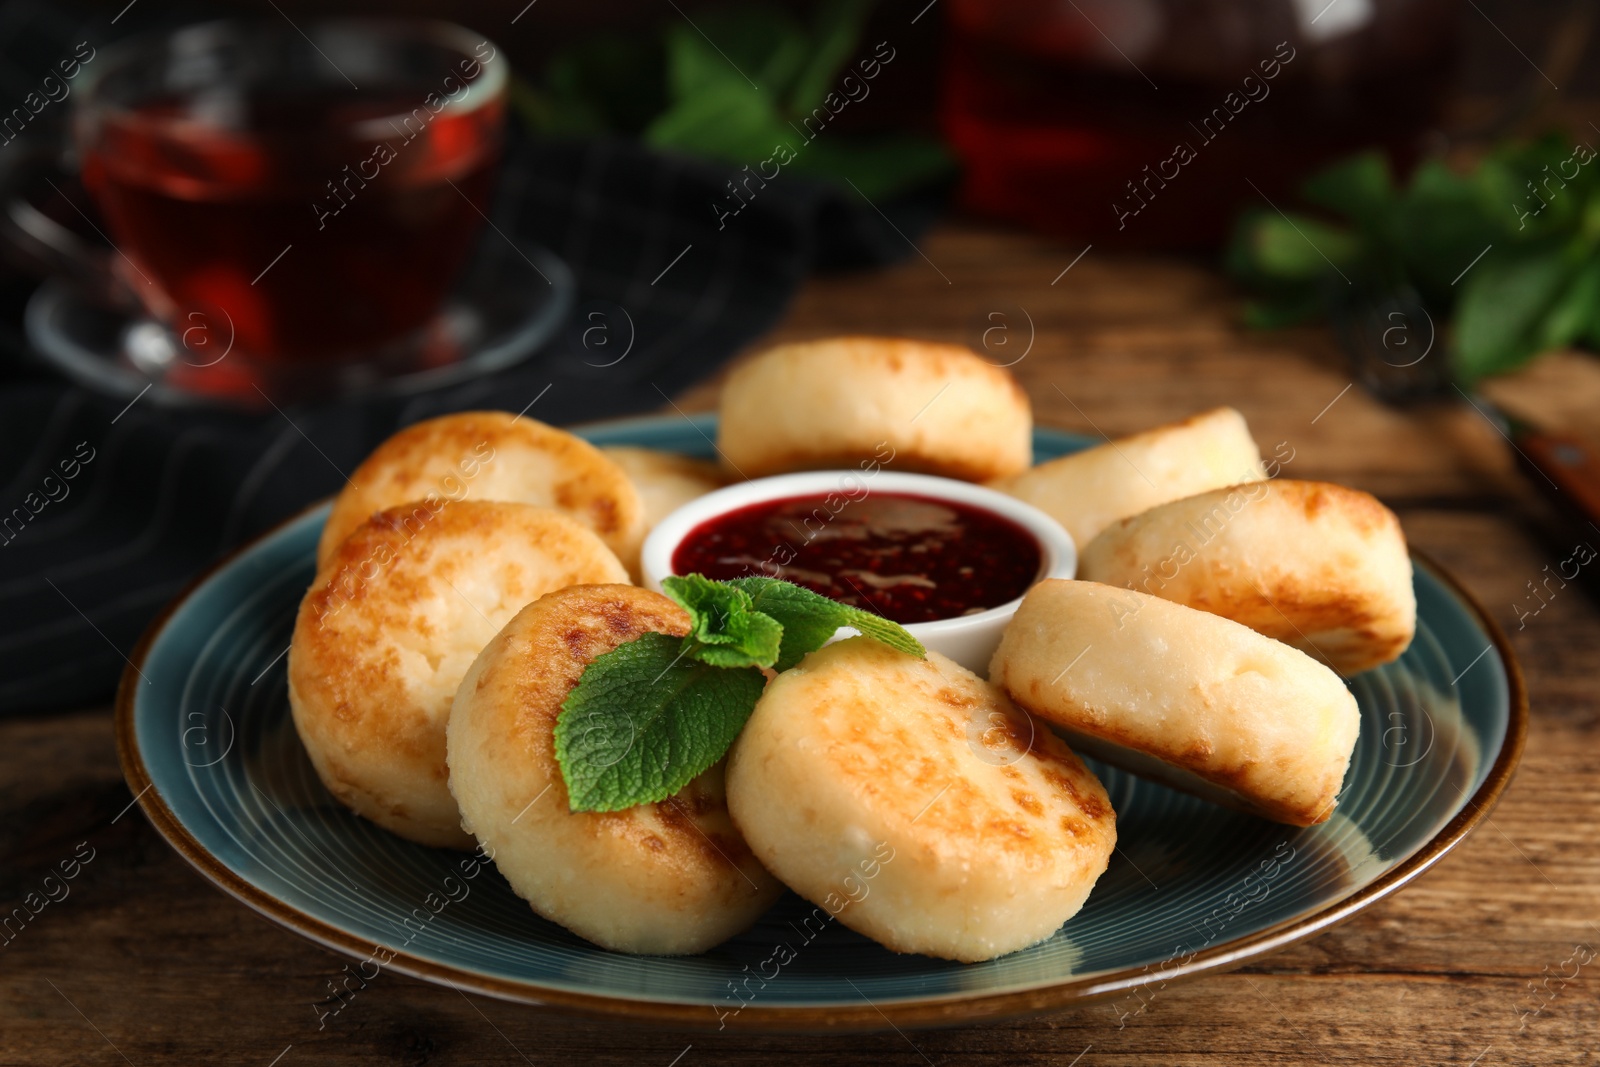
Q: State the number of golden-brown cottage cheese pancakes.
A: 9